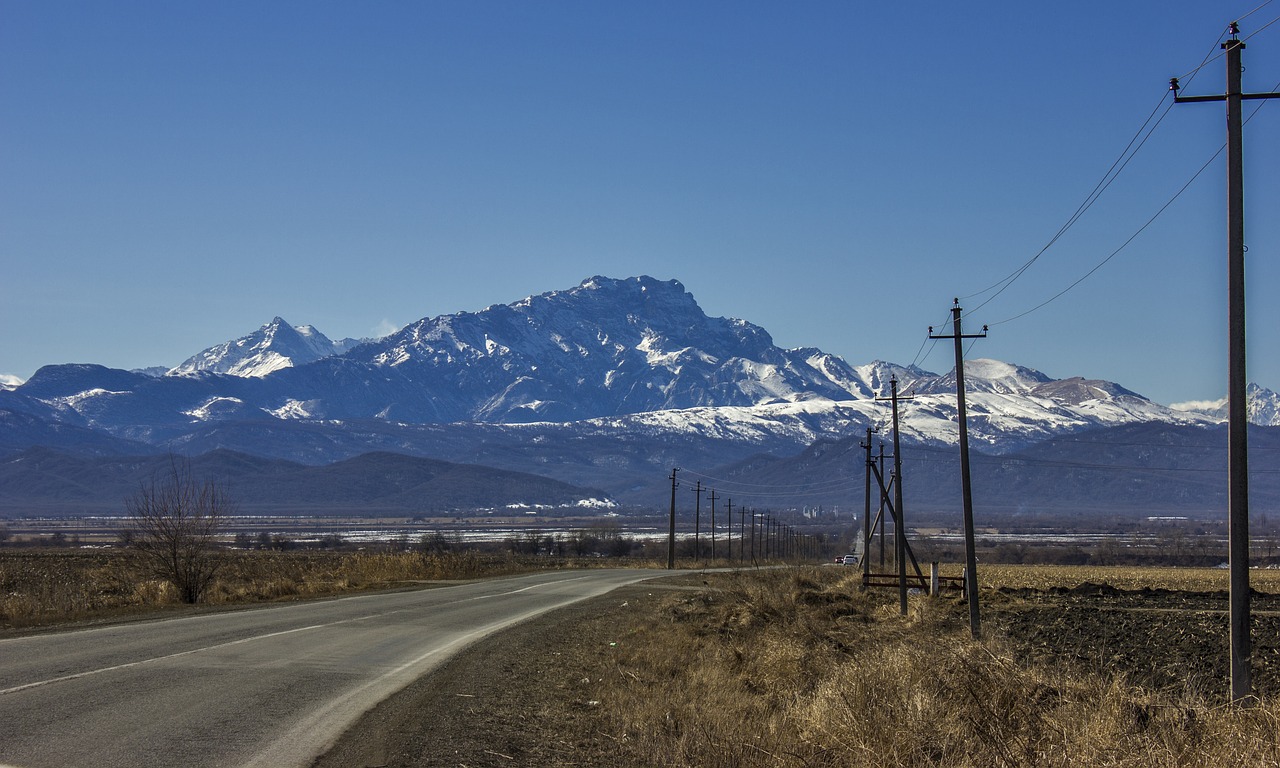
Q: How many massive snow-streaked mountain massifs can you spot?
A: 1